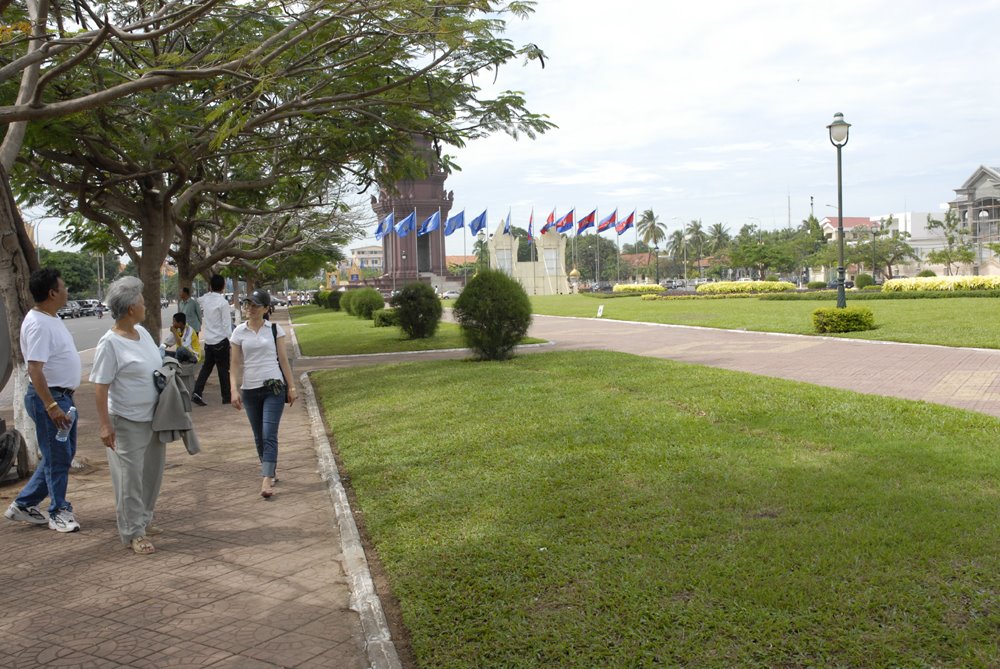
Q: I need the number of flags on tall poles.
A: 12